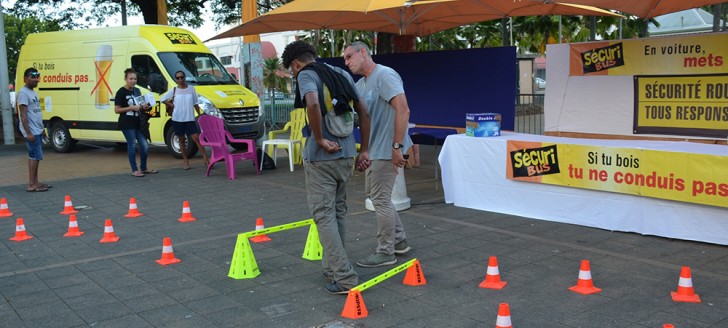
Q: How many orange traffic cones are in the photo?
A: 14